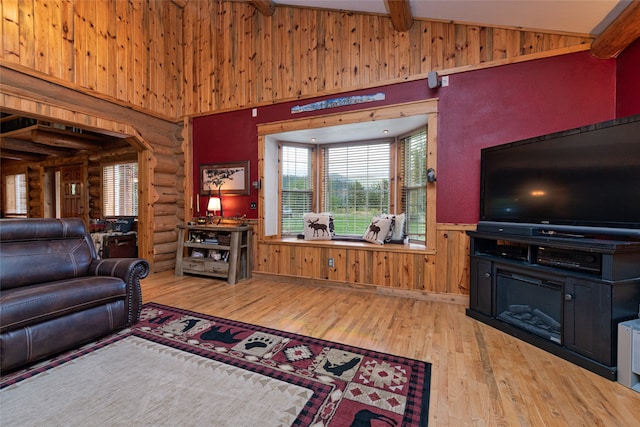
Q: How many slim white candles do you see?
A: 2